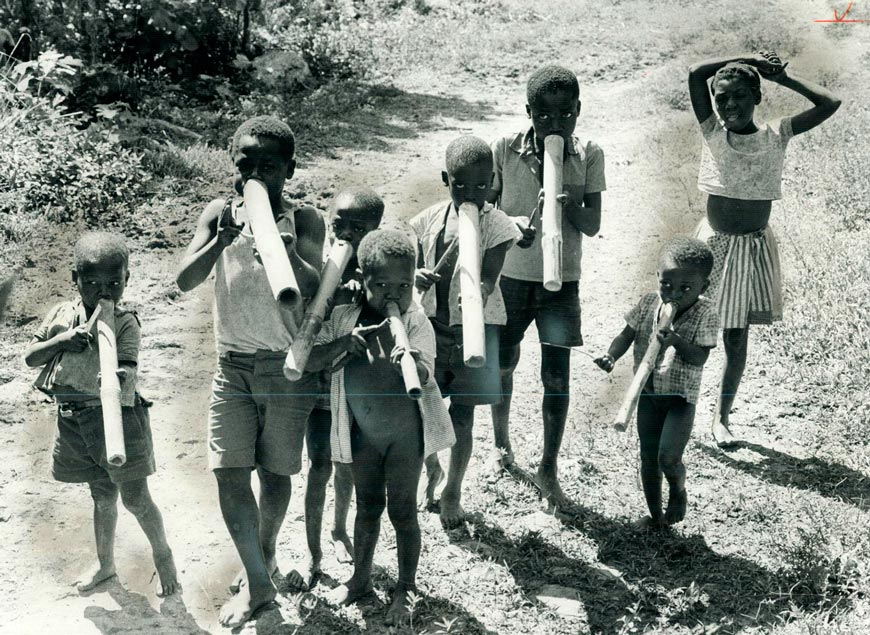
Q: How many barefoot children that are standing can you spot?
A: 8